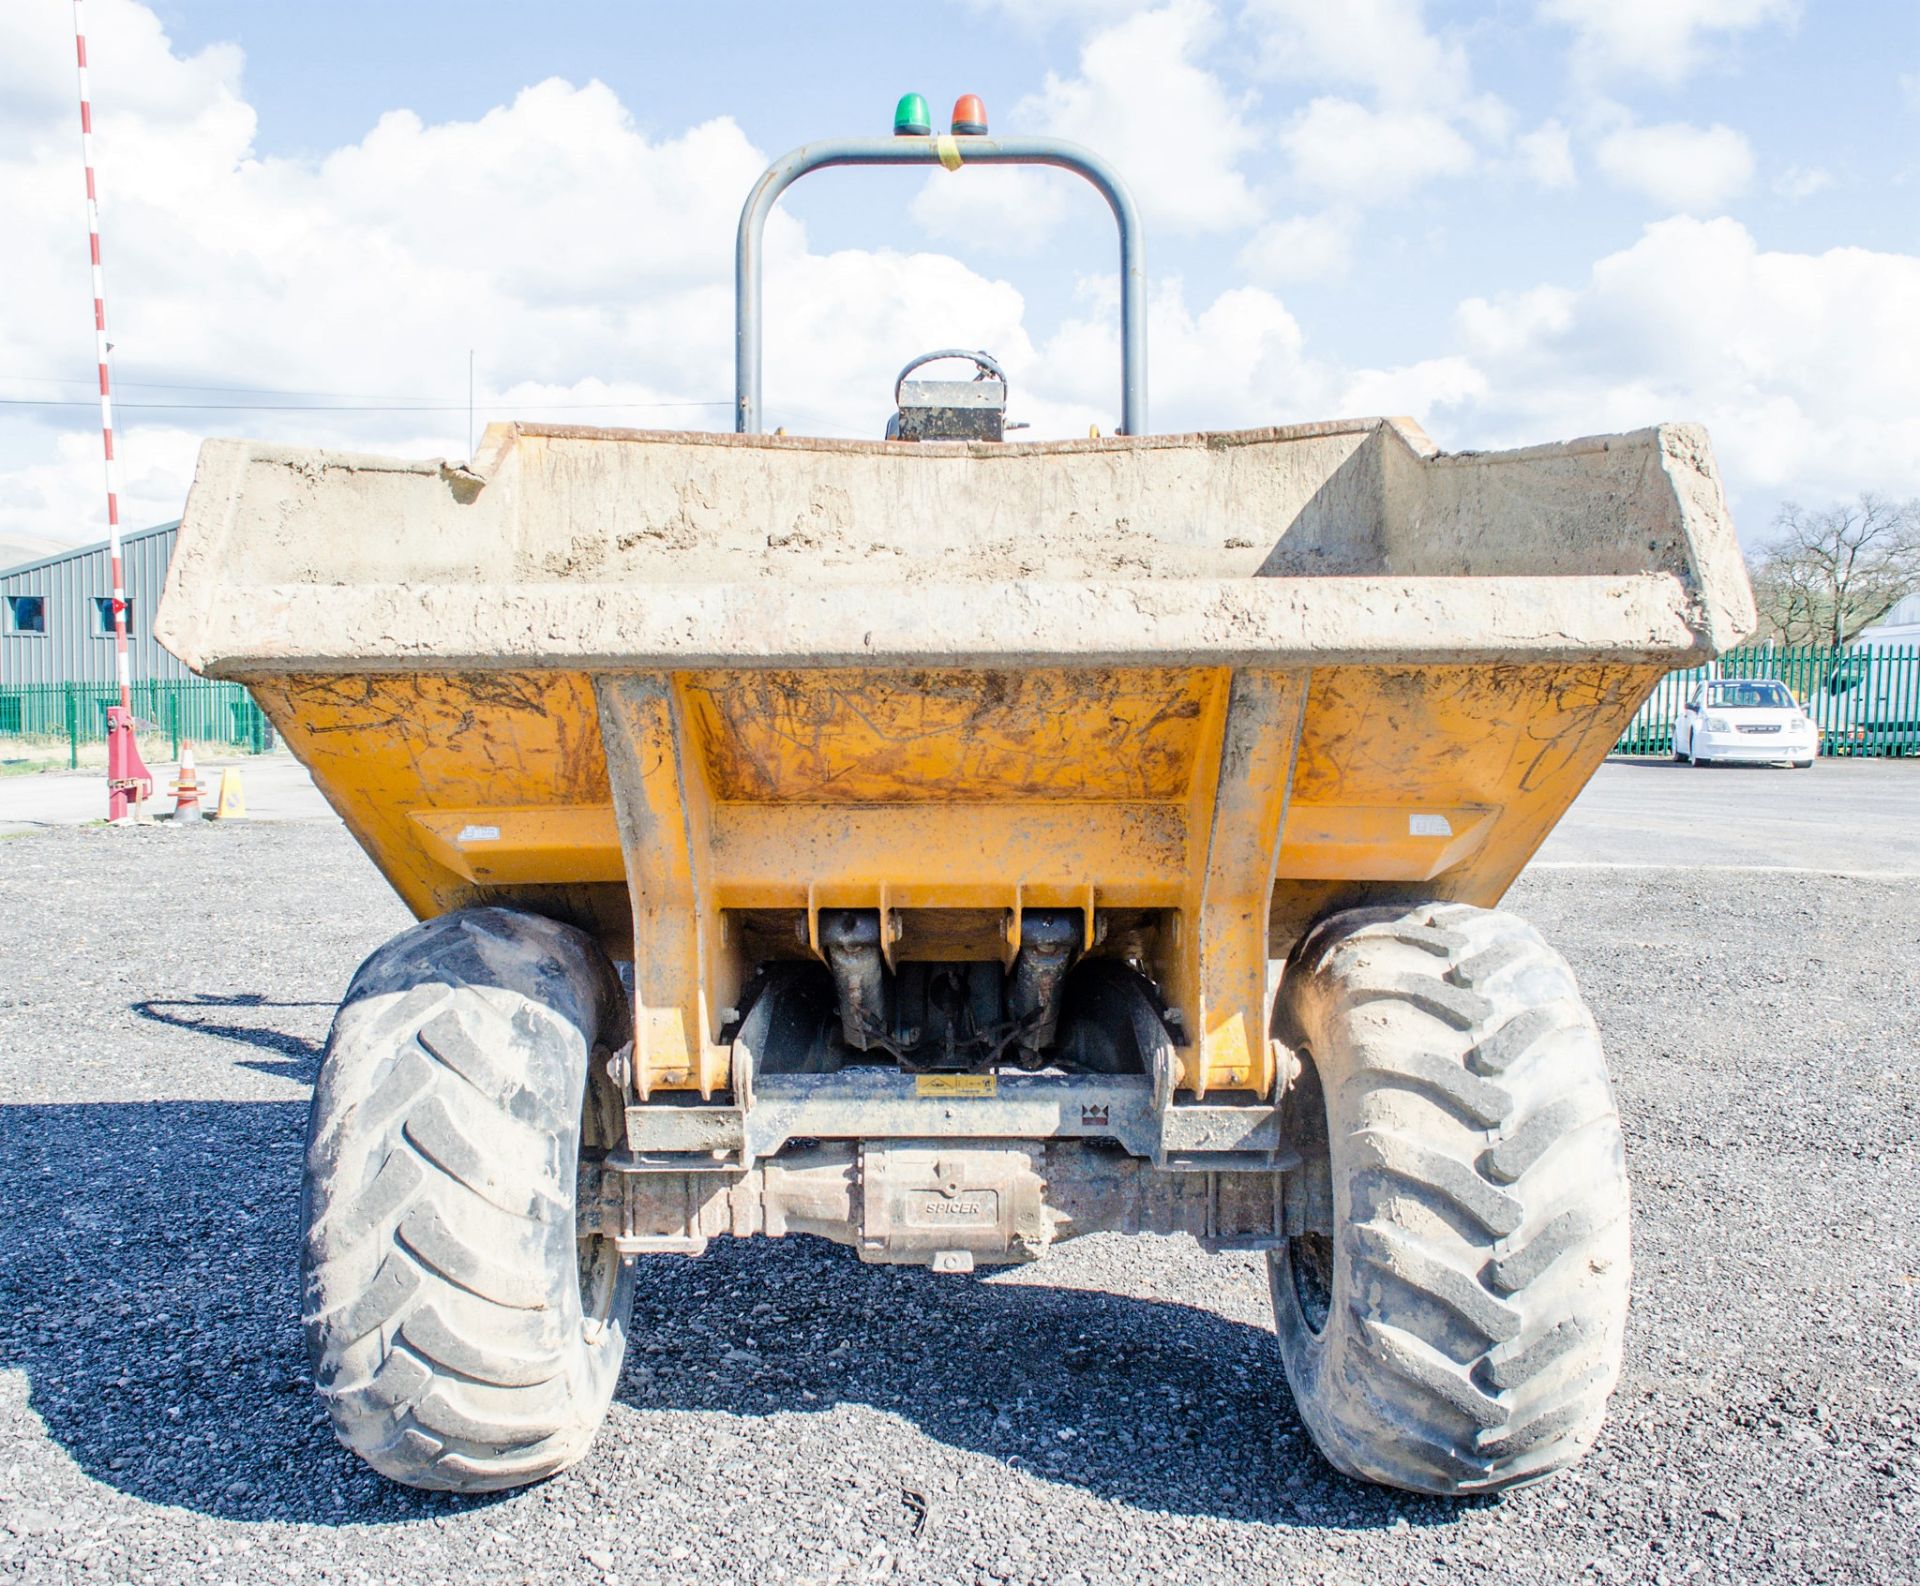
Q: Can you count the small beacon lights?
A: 2